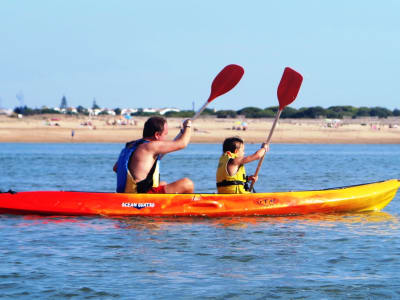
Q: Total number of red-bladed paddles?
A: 2